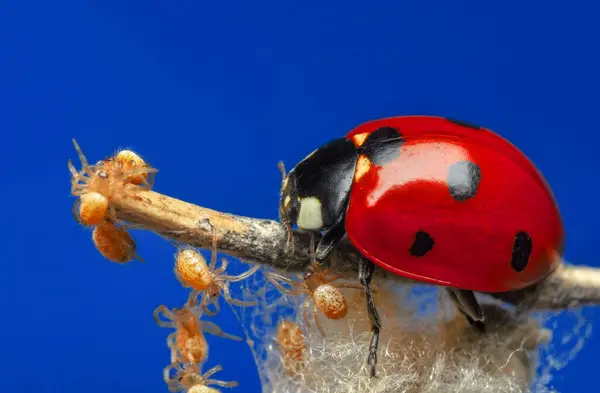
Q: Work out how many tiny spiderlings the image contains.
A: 8